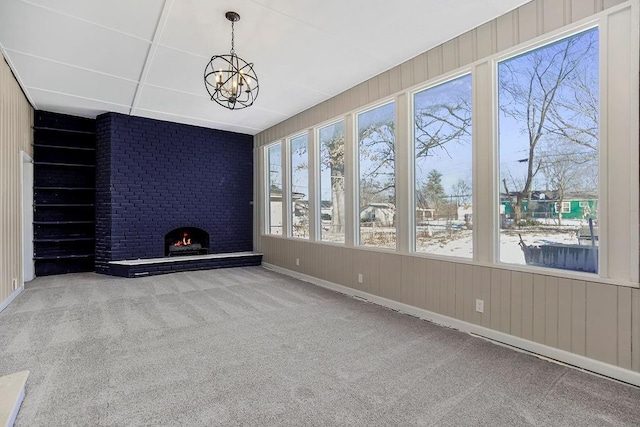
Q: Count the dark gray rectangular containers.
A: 1